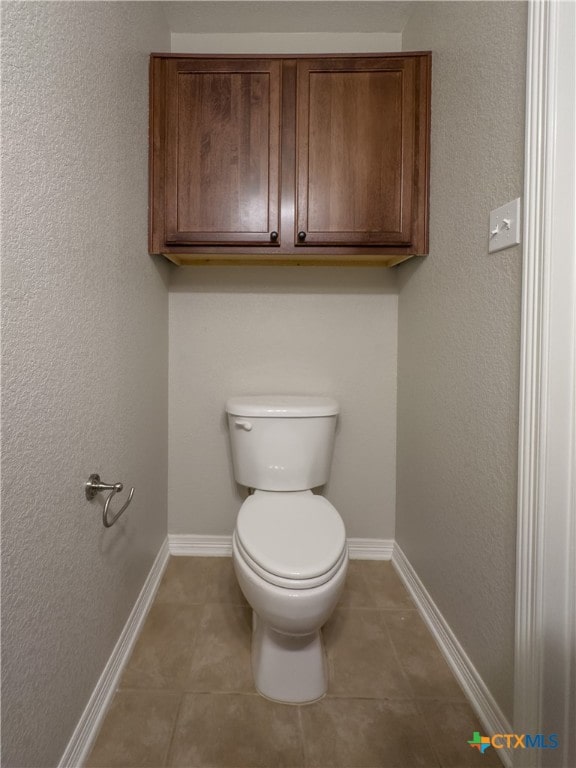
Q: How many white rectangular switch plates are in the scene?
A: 1